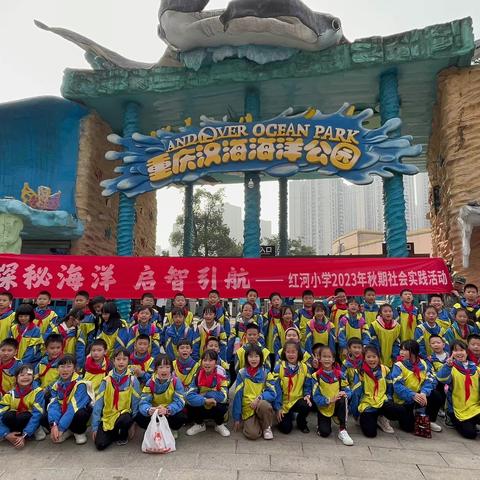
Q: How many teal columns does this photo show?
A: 5